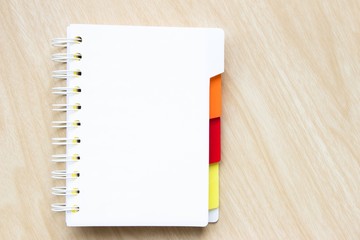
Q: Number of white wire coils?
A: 11